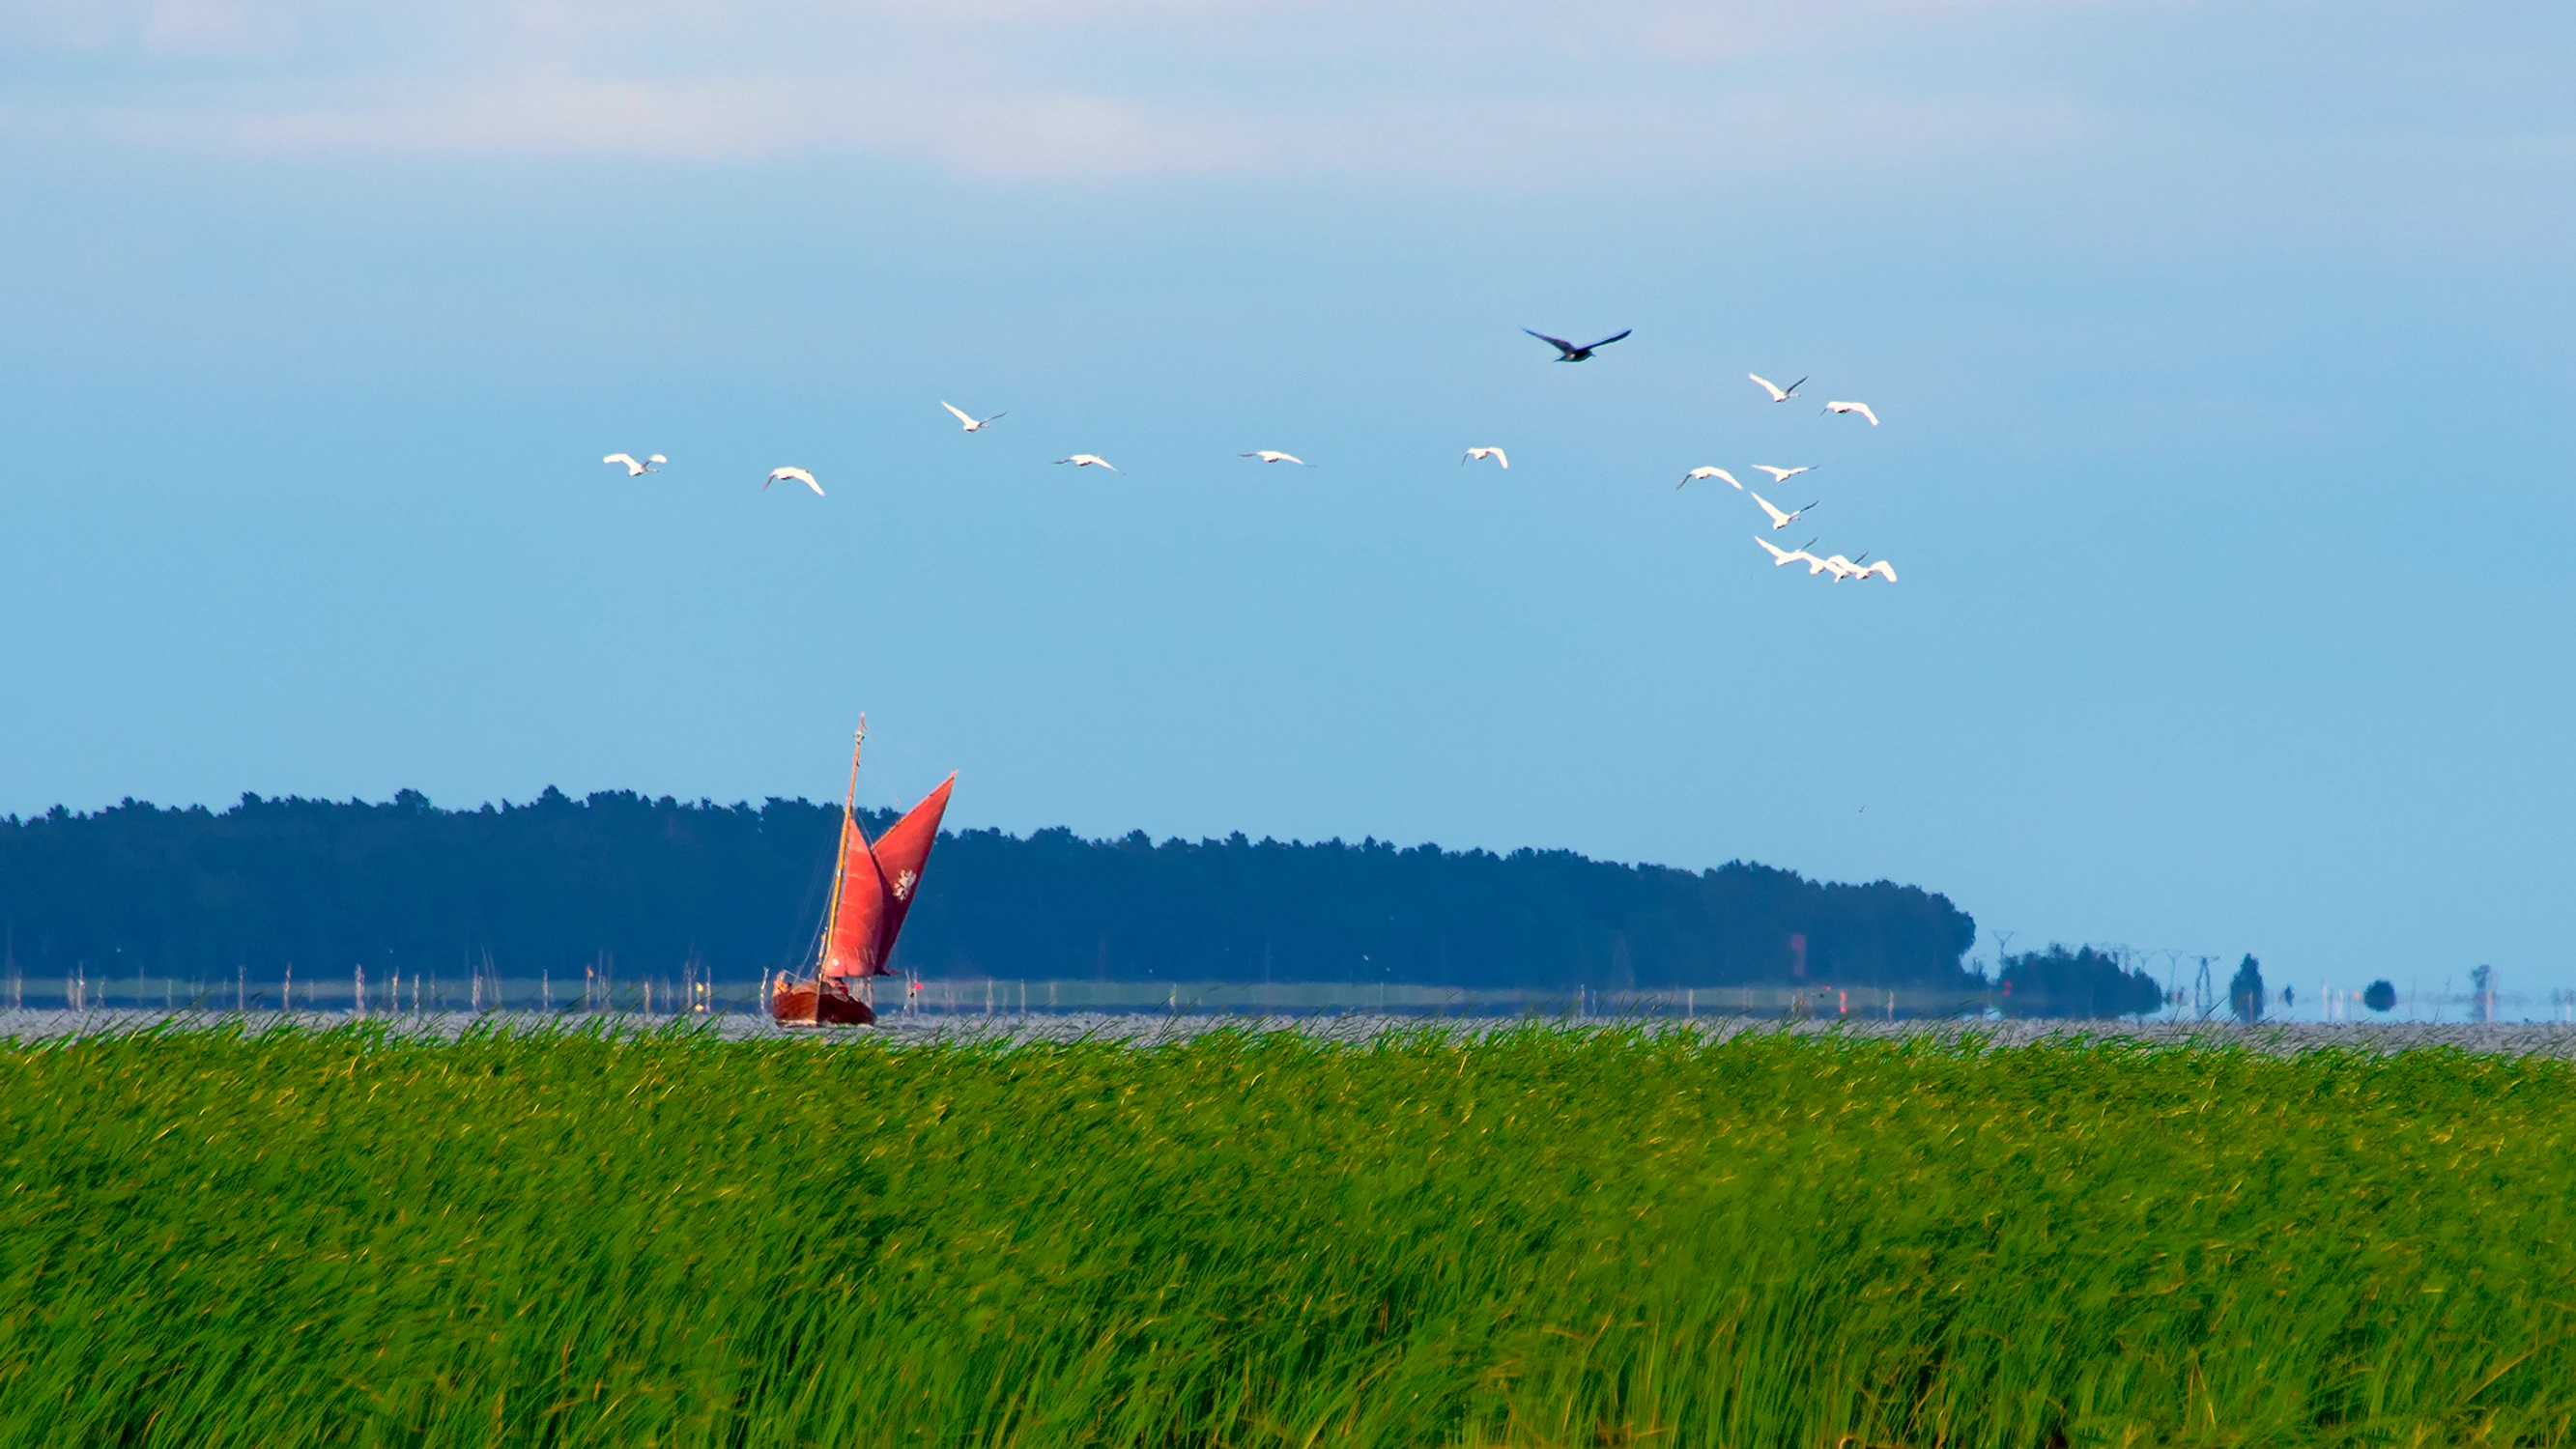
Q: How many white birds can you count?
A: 15